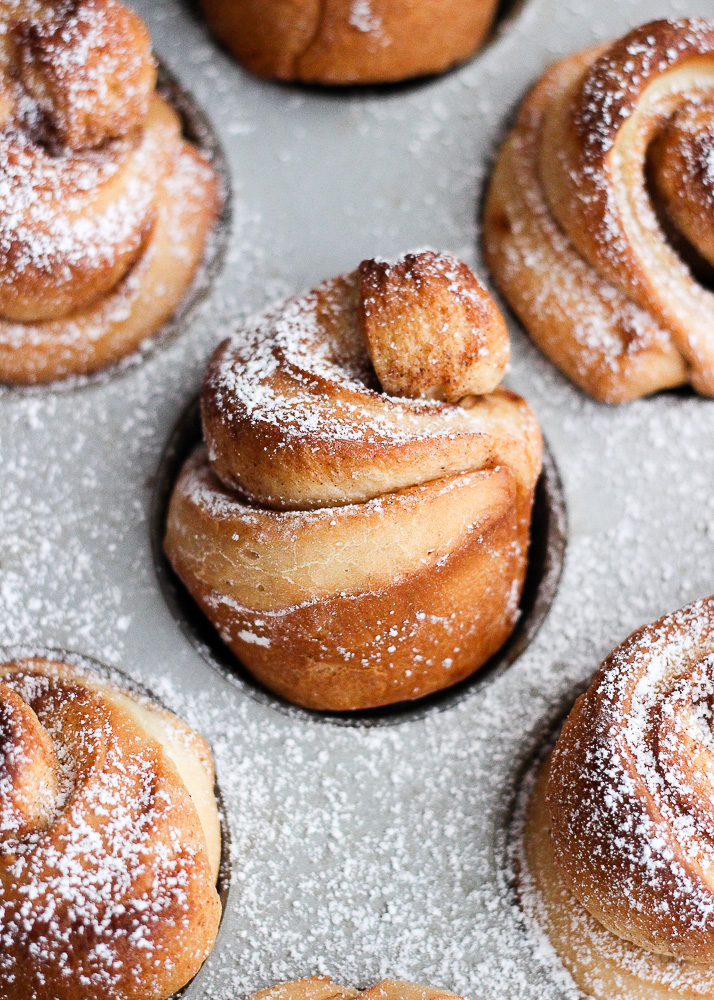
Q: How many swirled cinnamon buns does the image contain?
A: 7